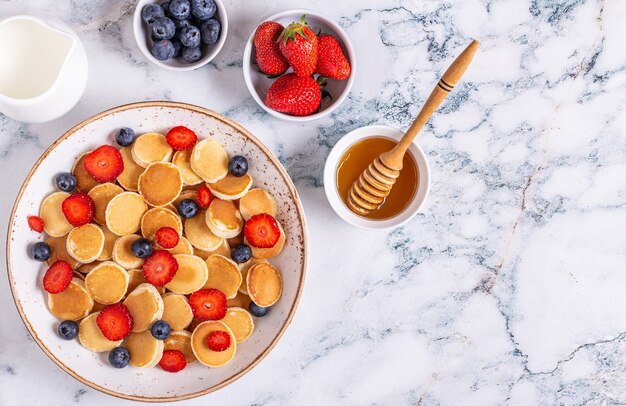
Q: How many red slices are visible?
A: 13